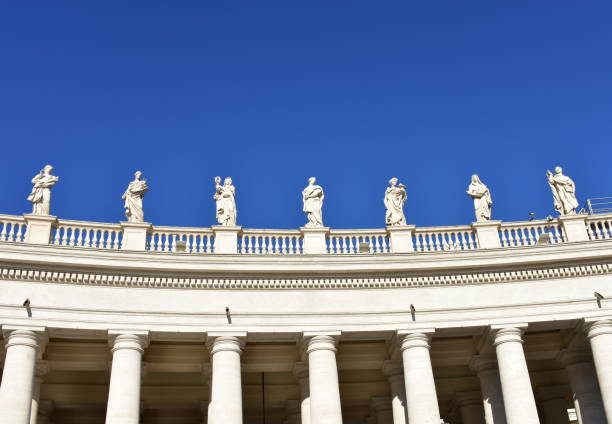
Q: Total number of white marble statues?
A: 7